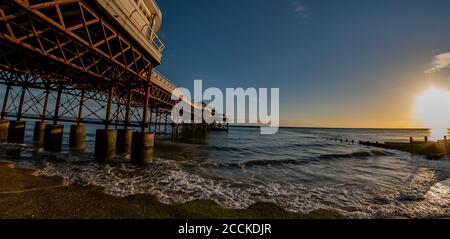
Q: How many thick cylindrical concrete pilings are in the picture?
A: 8